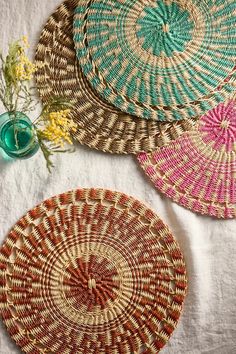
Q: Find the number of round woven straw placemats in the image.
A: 4